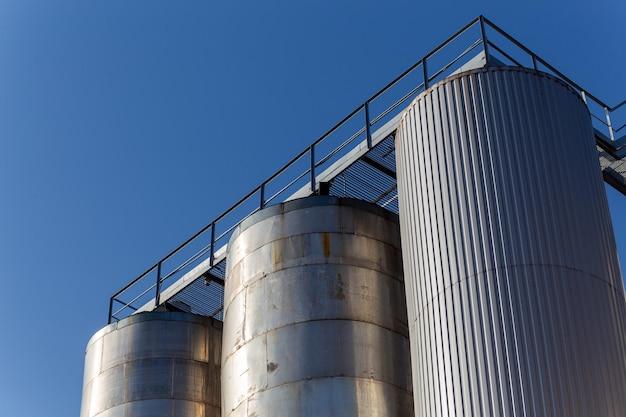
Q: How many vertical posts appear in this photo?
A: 11